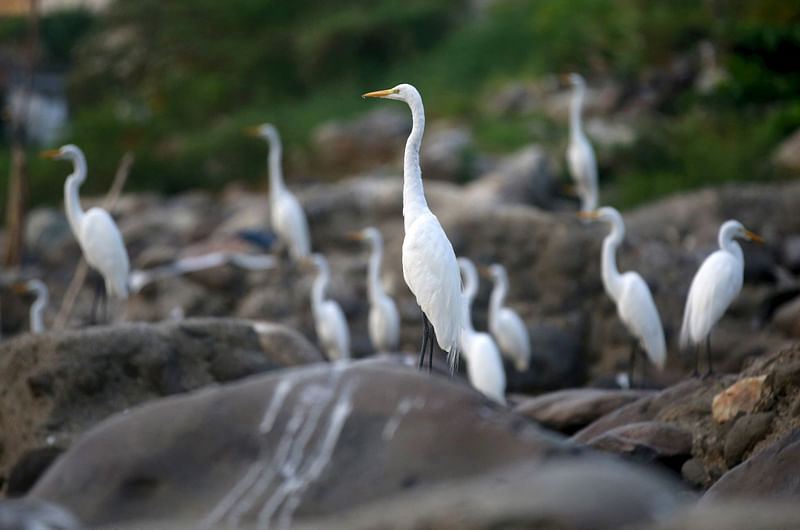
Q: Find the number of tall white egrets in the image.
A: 11